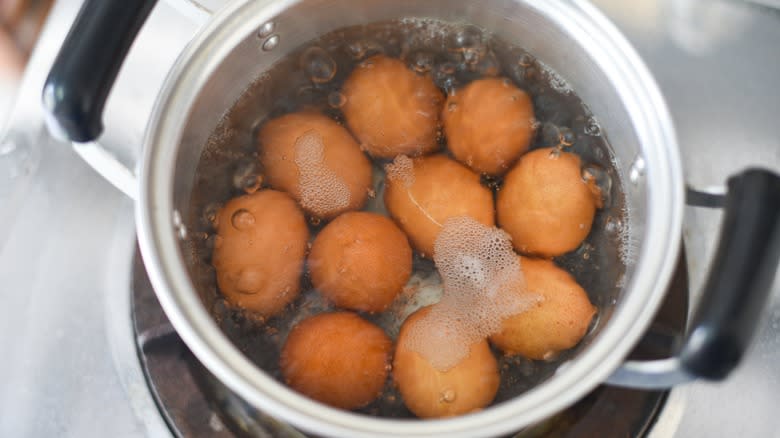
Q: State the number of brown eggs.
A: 10